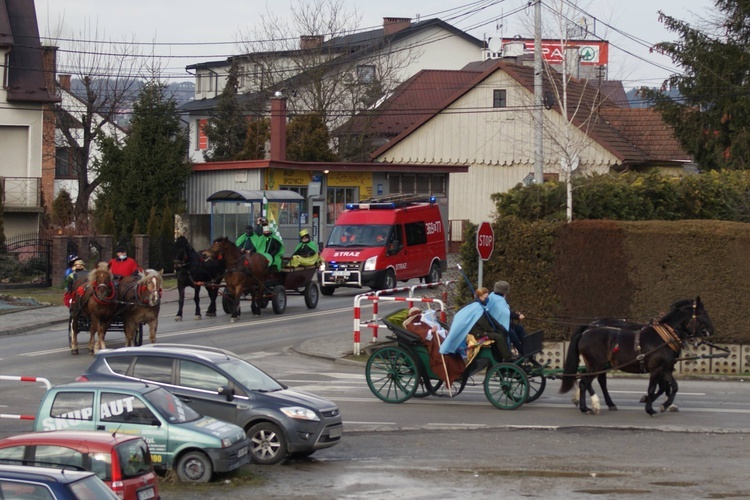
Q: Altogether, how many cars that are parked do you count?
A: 4